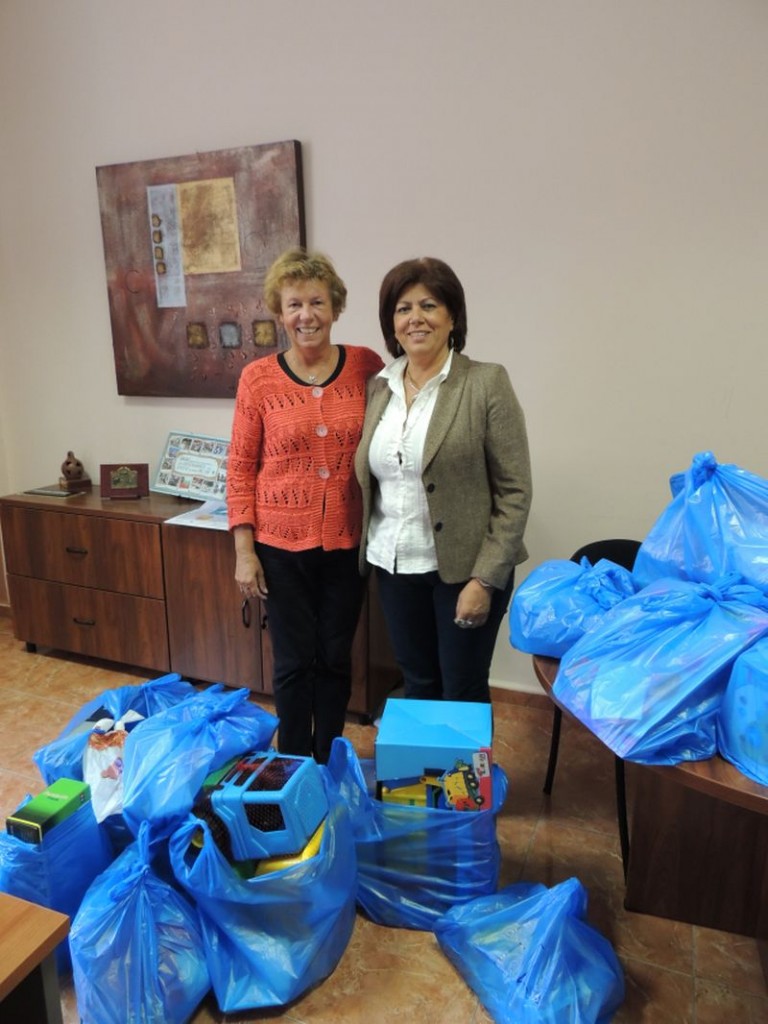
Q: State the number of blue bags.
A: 11